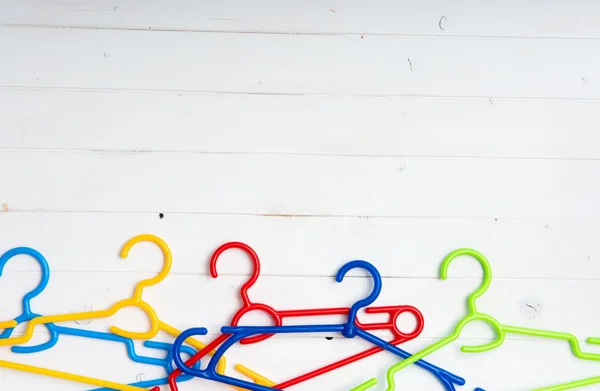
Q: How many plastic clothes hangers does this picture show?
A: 5